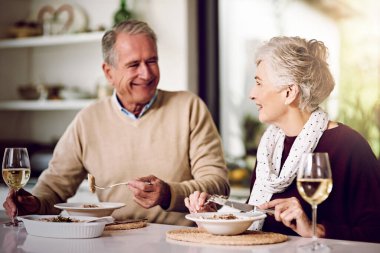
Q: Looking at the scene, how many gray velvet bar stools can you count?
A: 0